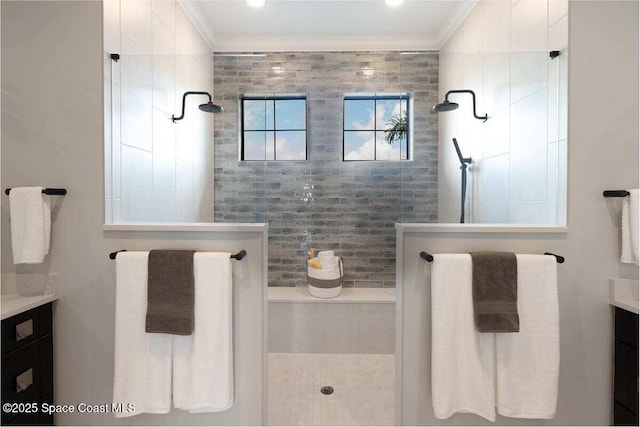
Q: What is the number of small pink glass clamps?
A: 0